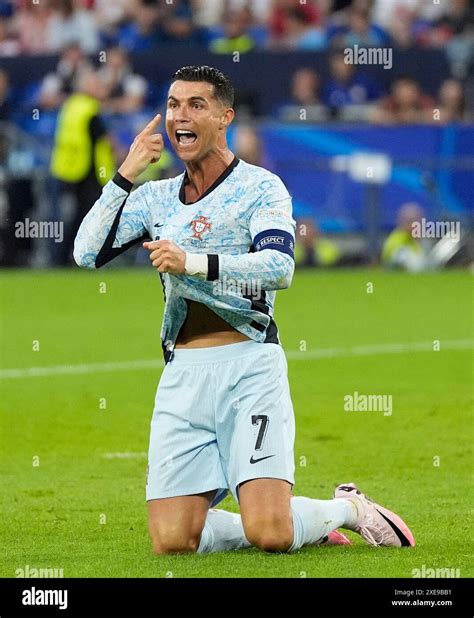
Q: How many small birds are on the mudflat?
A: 0